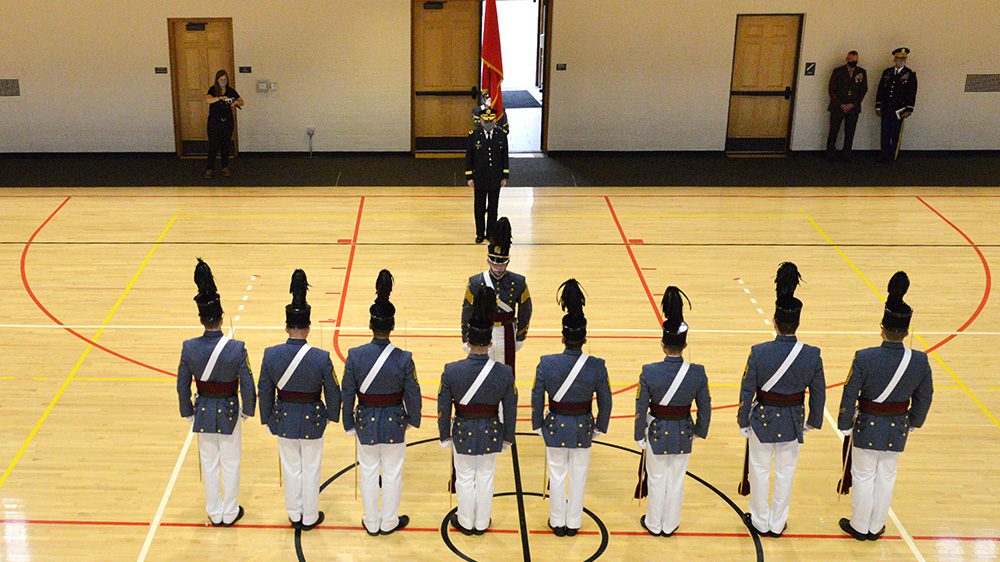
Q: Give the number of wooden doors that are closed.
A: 3